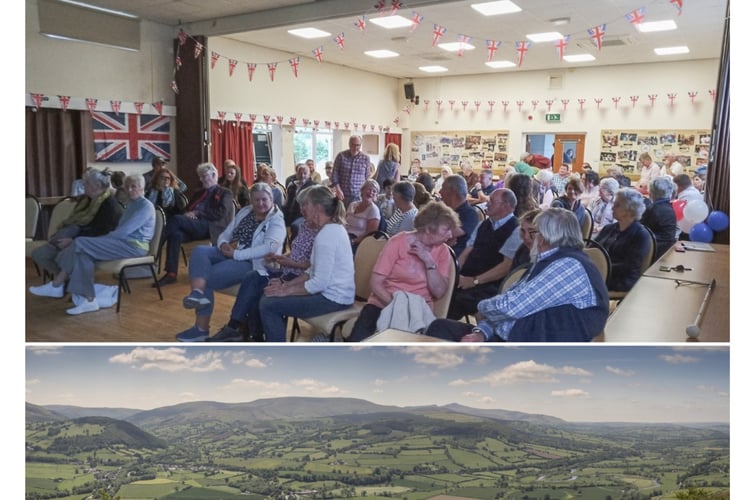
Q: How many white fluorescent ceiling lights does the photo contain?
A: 11